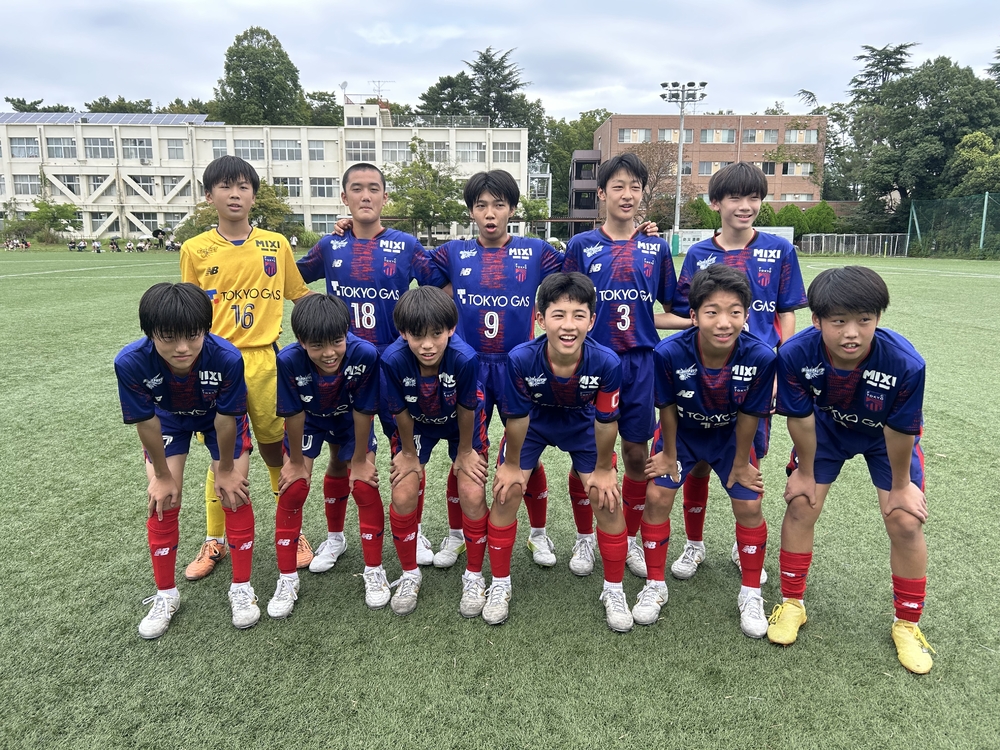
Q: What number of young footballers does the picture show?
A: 11